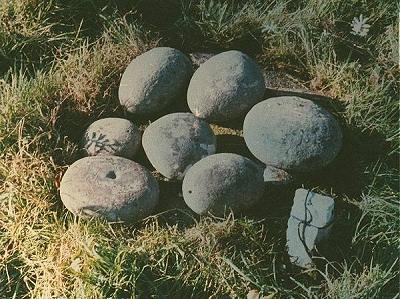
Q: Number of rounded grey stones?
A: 7